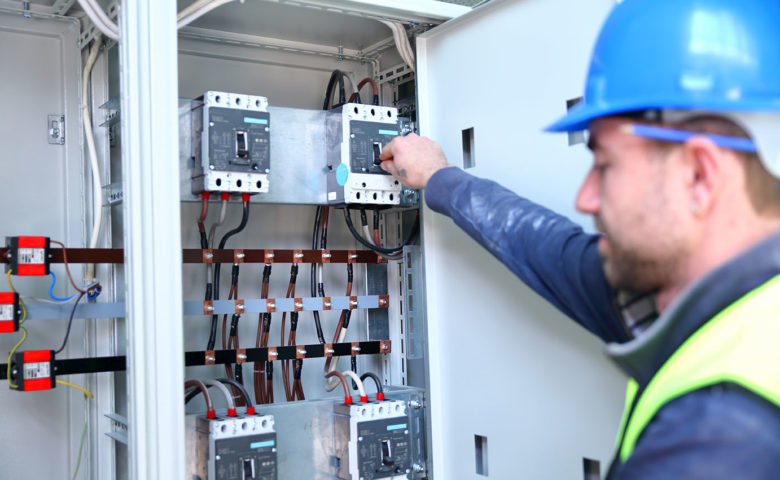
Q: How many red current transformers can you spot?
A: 3